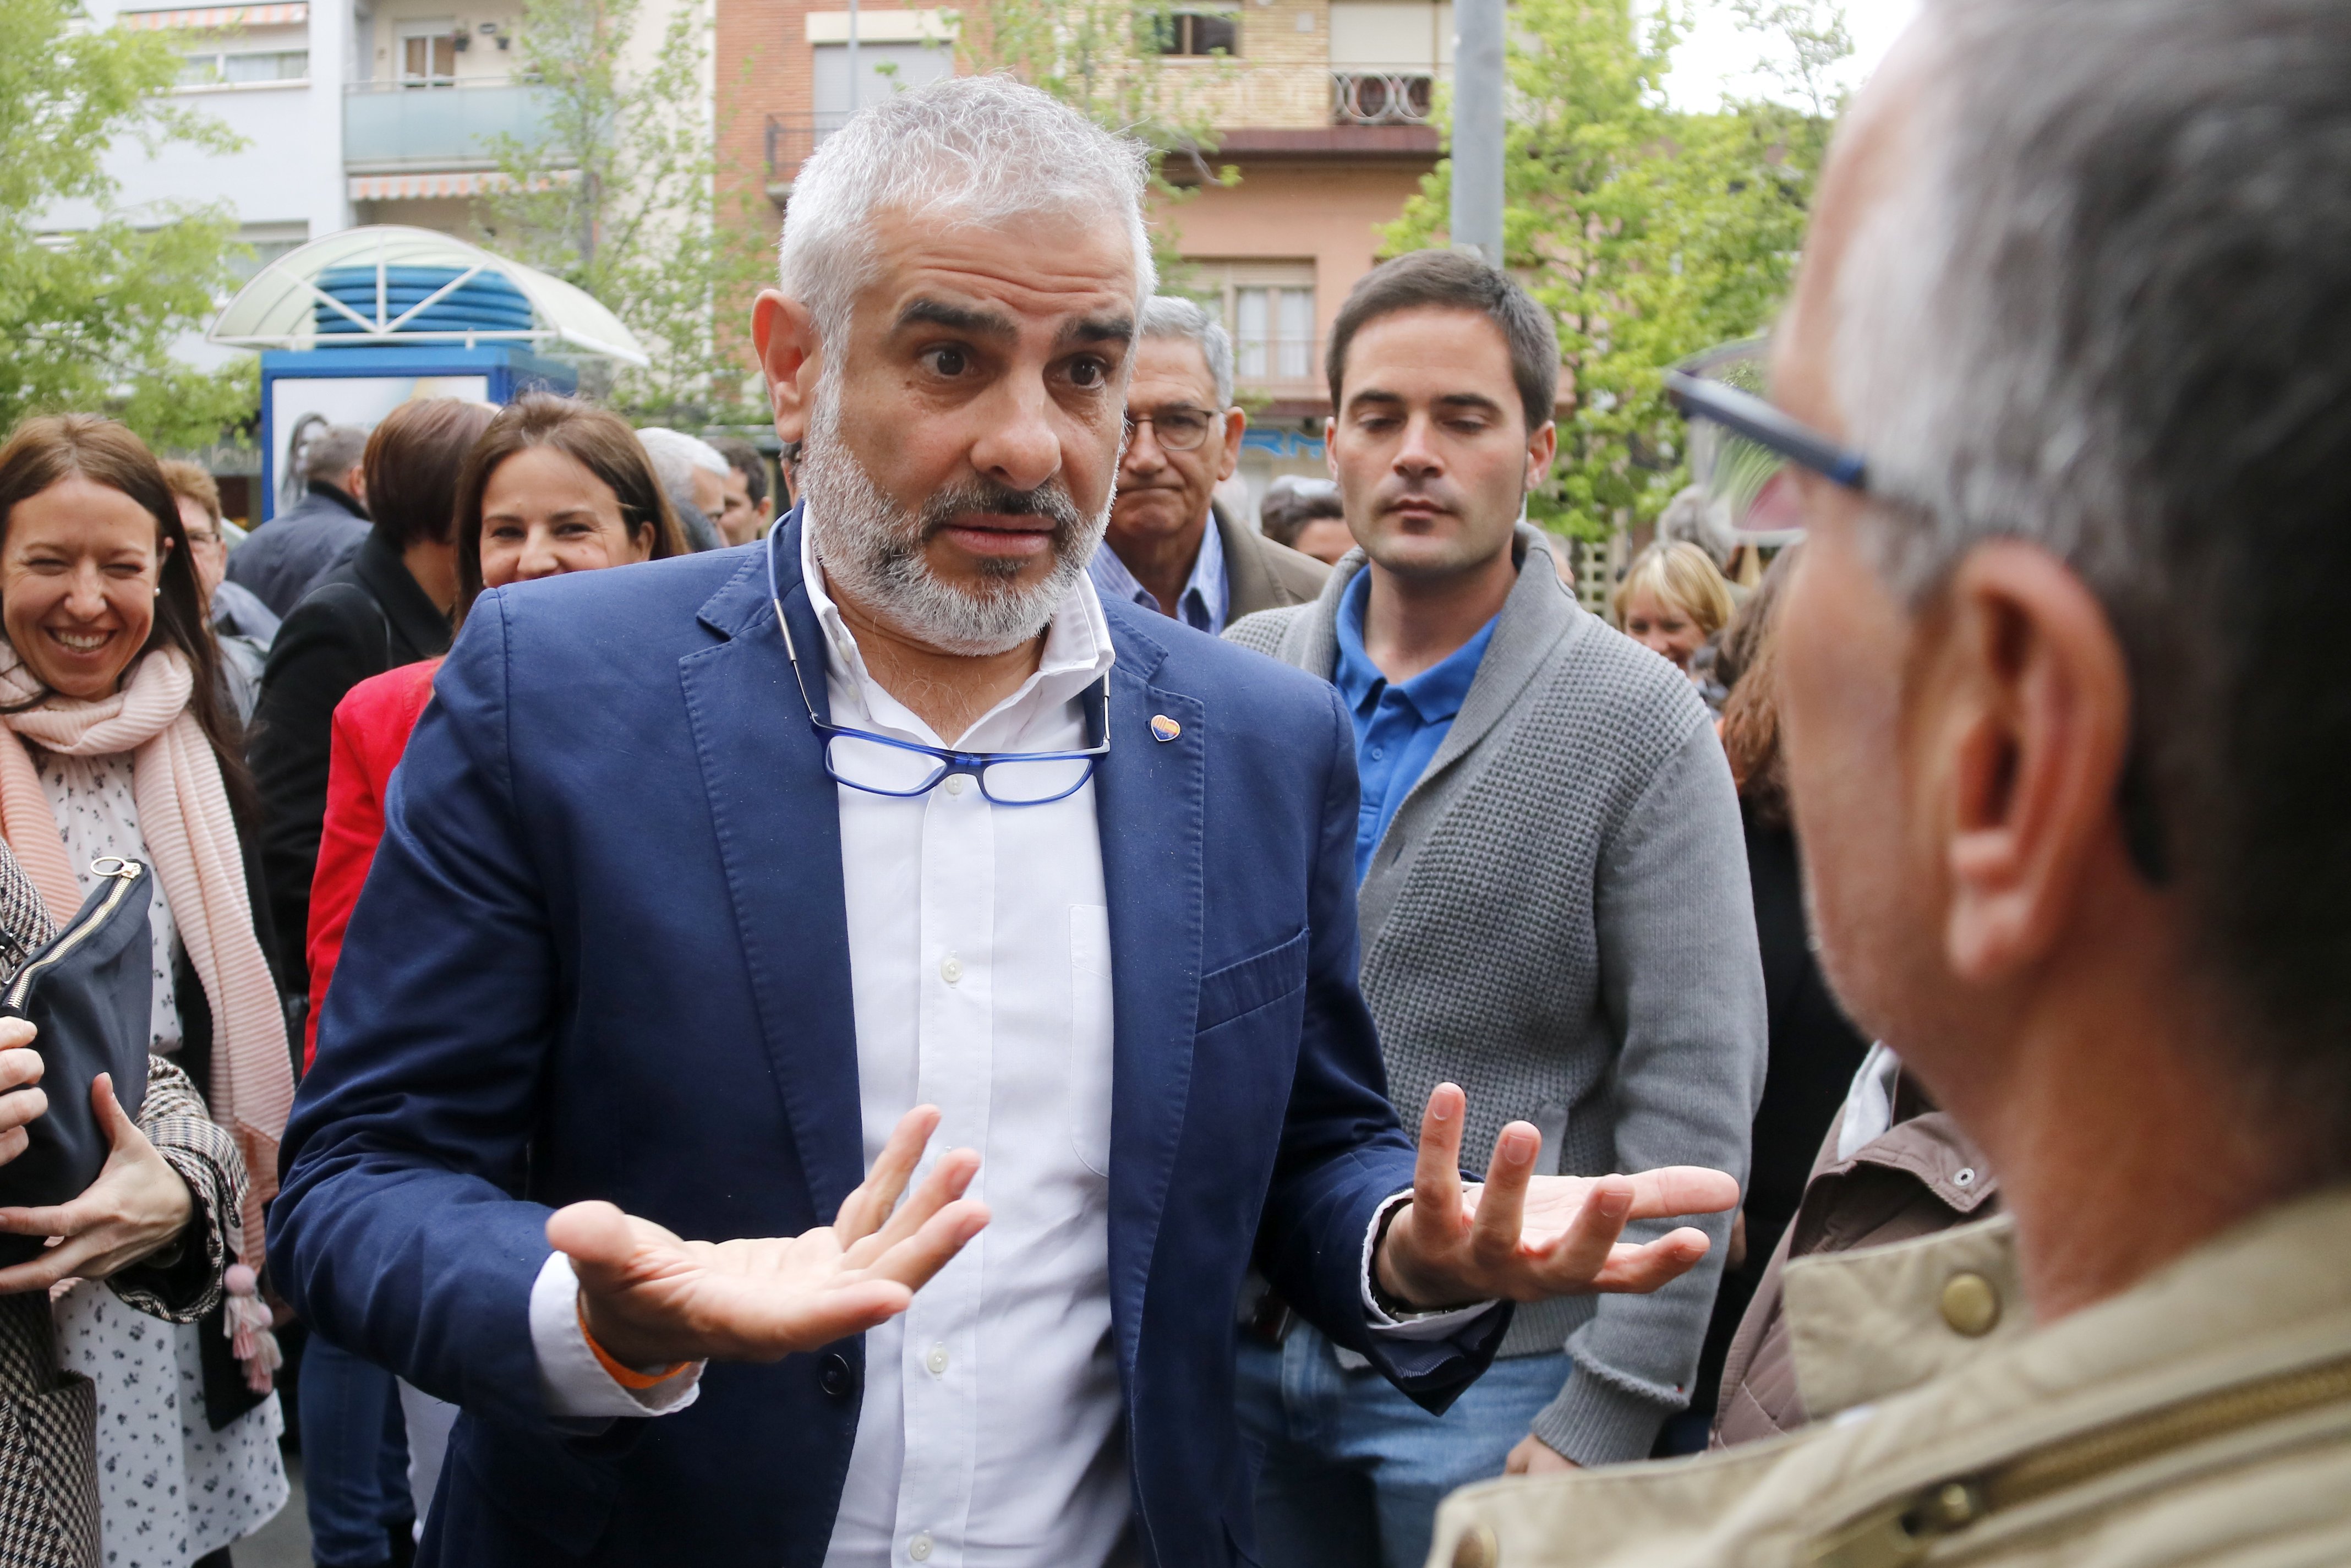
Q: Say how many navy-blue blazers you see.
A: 1